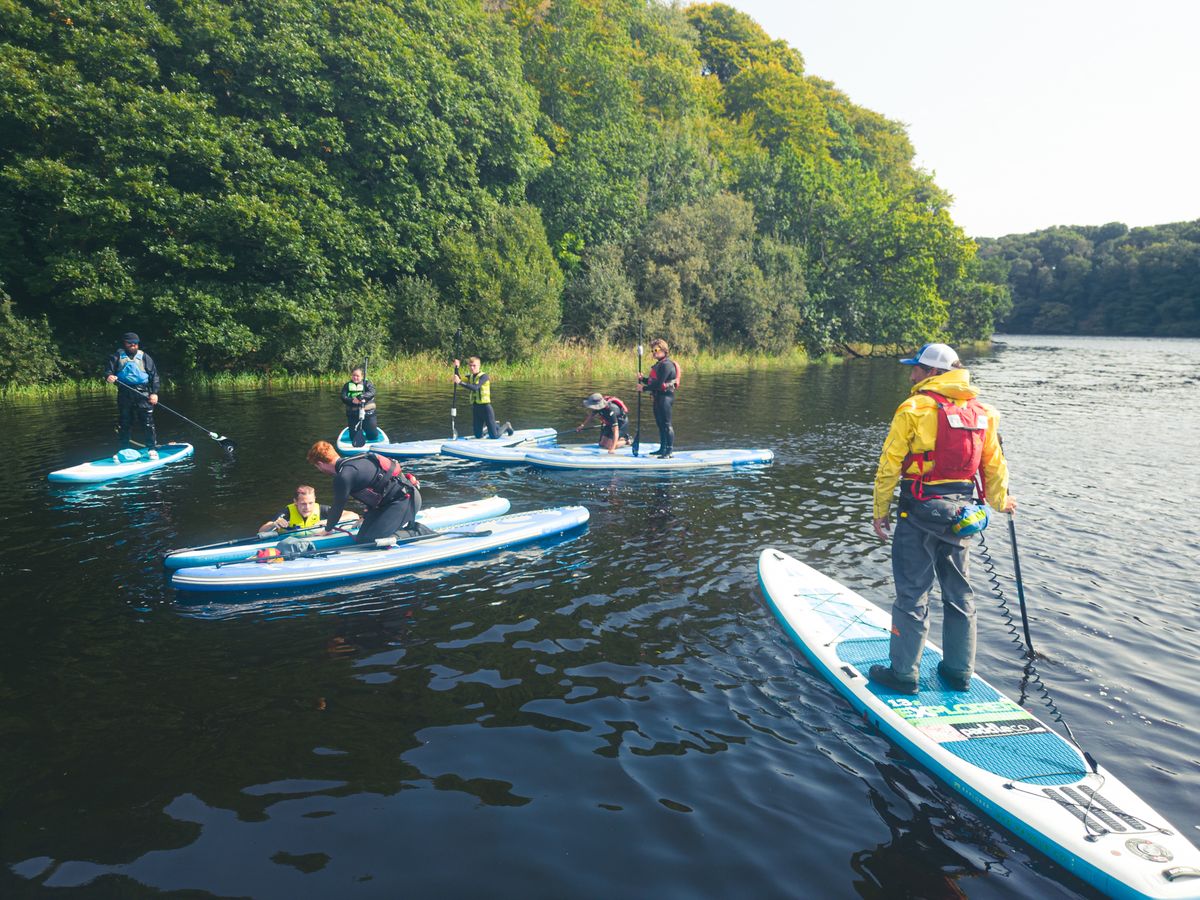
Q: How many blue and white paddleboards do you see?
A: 8